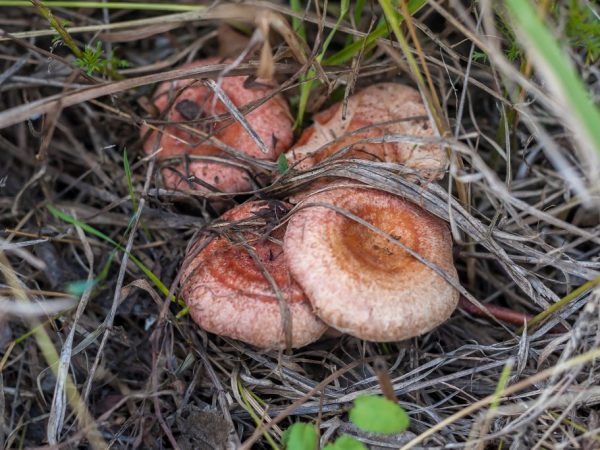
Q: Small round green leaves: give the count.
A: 3